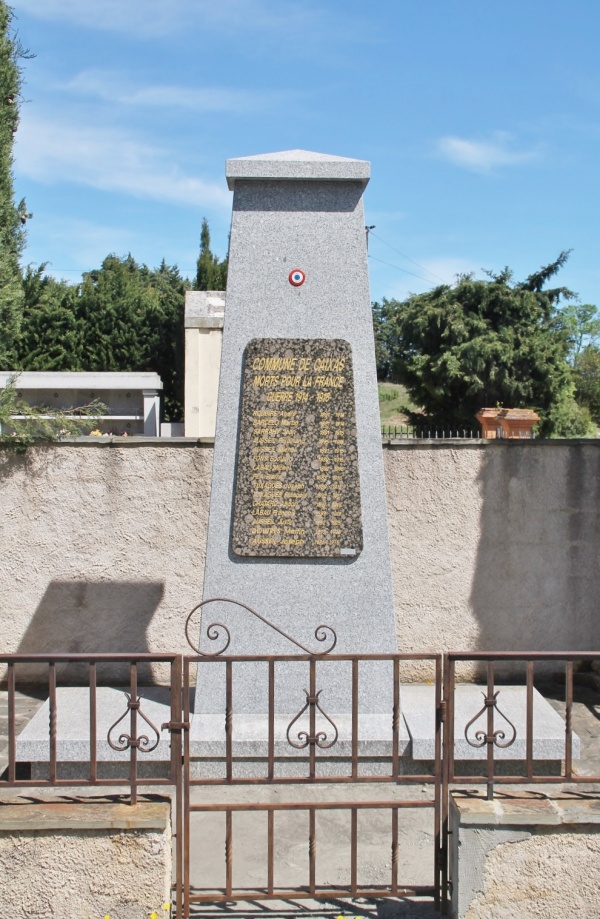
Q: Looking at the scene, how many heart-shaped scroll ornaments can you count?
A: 3